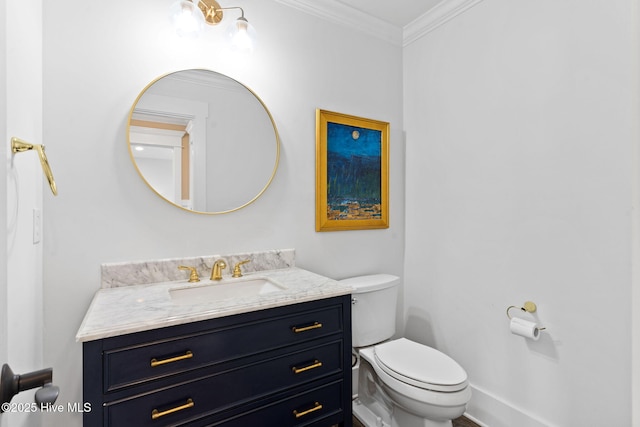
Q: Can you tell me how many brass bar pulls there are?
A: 5